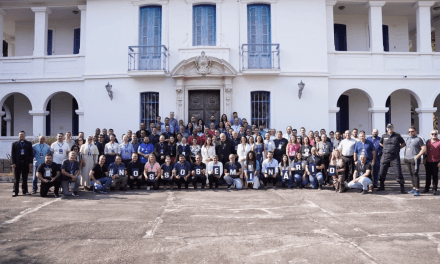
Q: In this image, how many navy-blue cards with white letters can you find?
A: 15